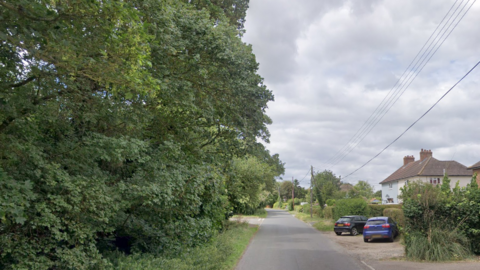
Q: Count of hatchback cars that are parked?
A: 2